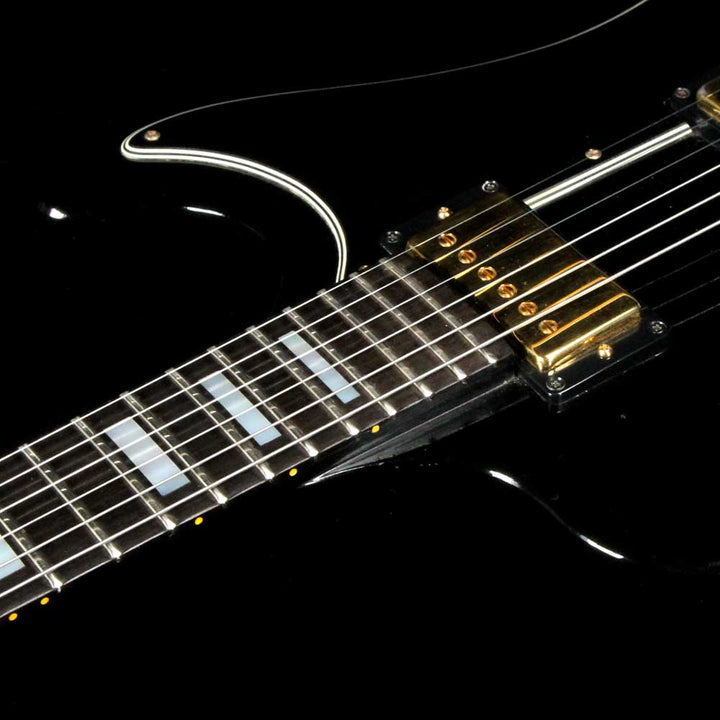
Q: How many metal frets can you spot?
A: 11